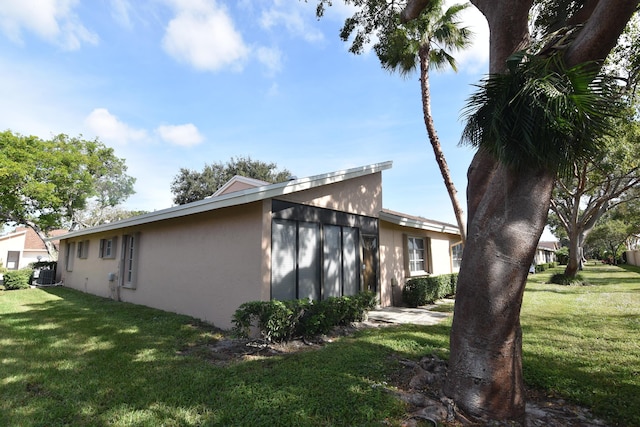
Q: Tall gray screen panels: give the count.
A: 4